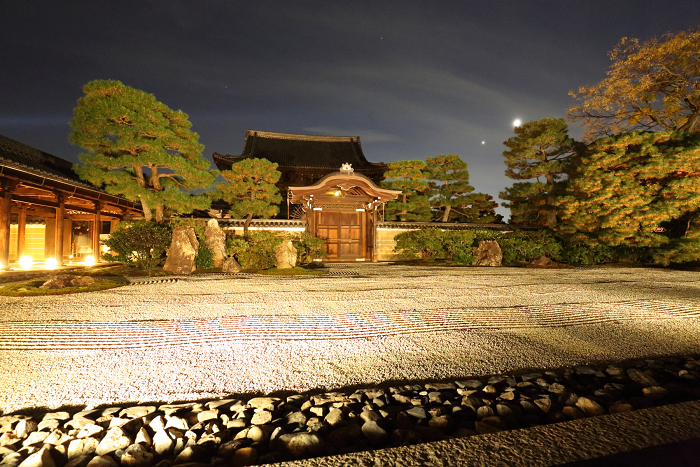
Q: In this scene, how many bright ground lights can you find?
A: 3